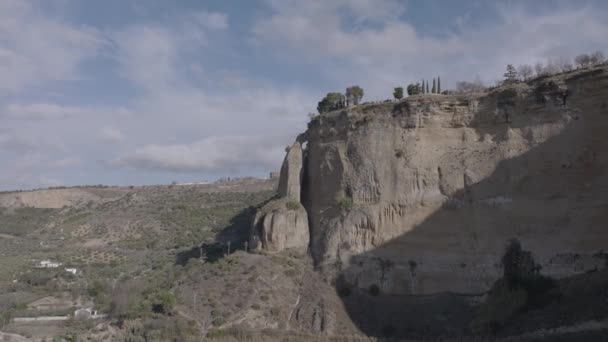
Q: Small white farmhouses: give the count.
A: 3